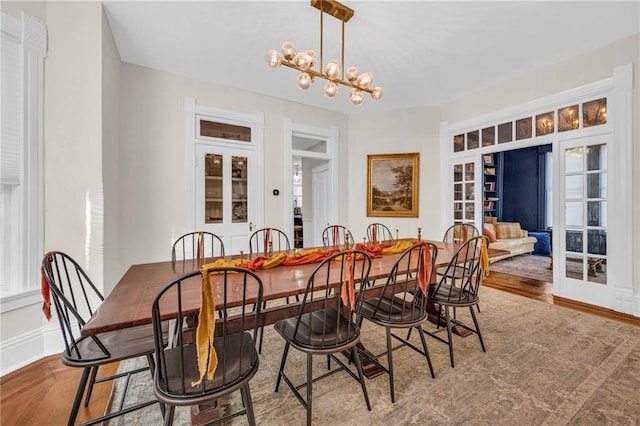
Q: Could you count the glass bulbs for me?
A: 11